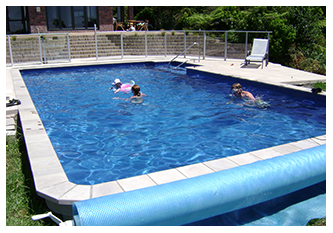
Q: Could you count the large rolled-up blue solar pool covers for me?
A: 1